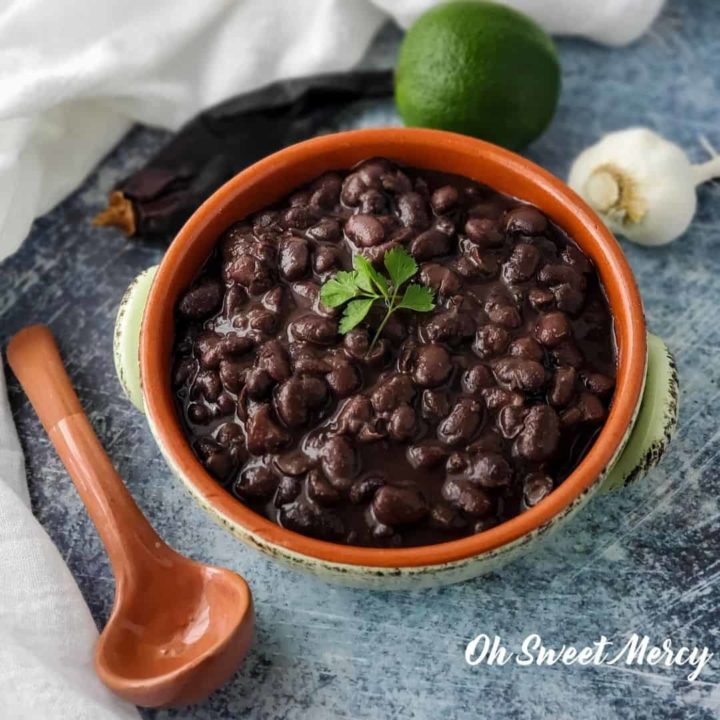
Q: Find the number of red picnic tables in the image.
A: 0